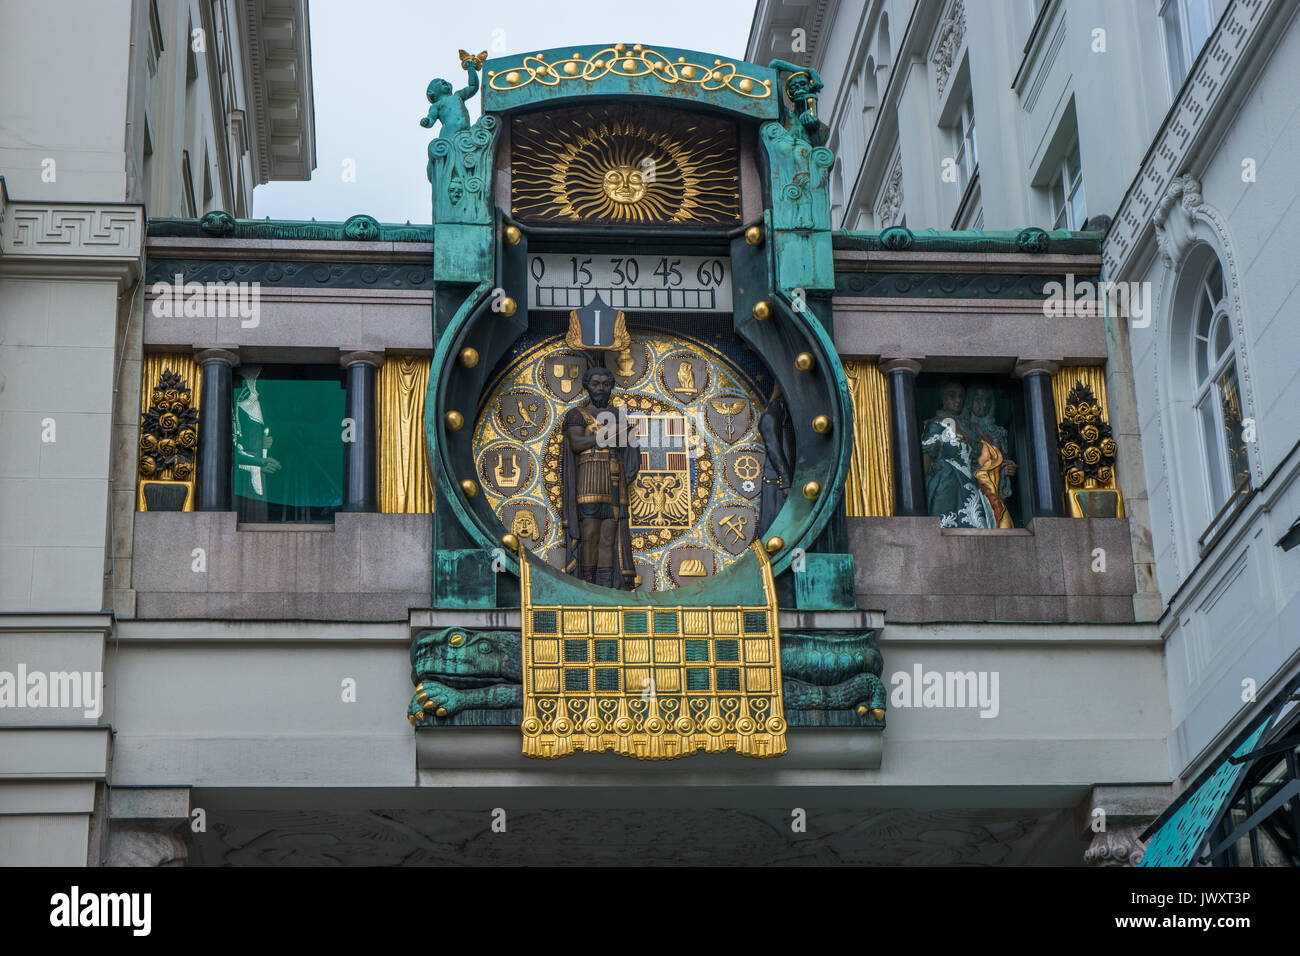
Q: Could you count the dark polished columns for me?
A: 4